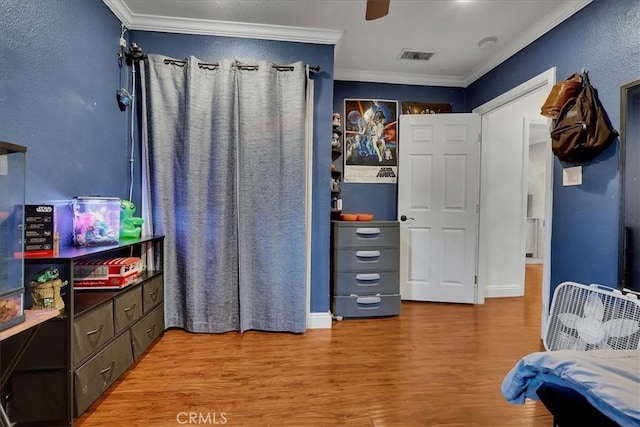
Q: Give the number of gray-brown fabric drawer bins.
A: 5